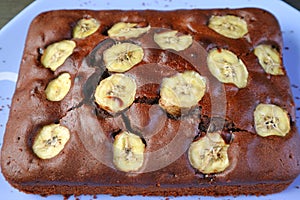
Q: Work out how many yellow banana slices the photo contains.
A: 15